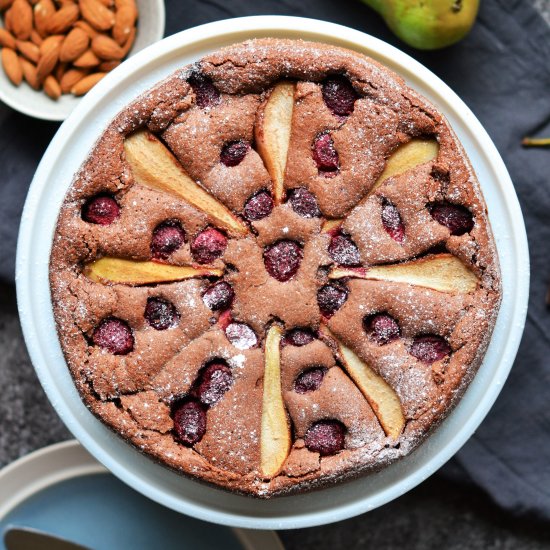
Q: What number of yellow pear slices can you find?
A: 7